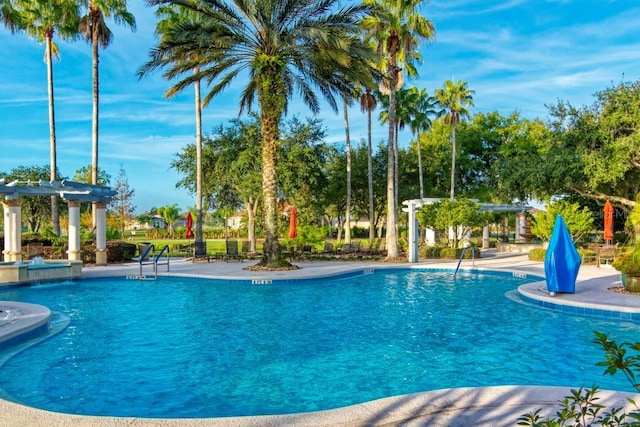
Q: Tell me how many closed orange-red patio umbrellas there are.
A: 3